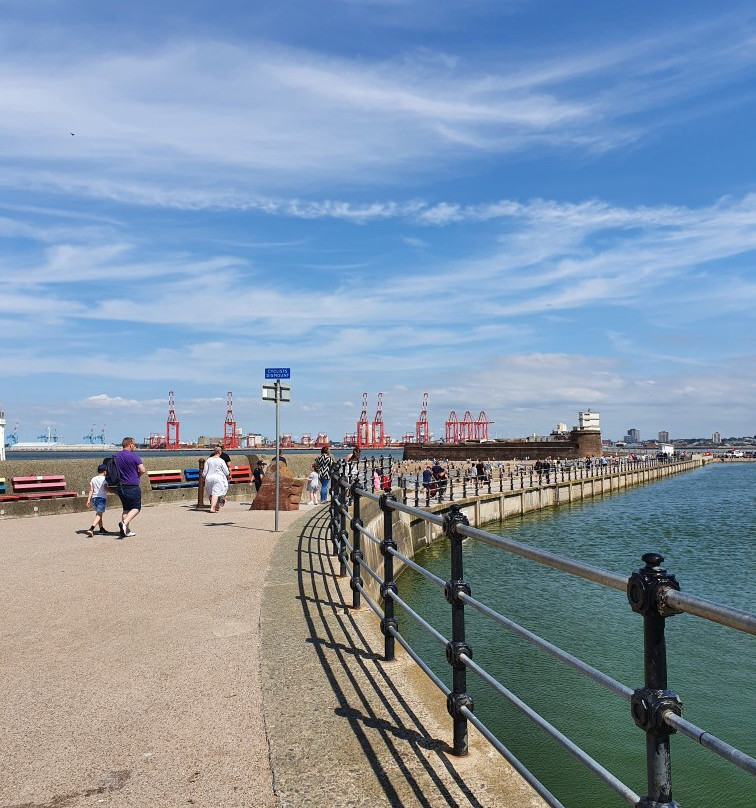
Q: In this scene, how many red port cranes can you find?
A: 8